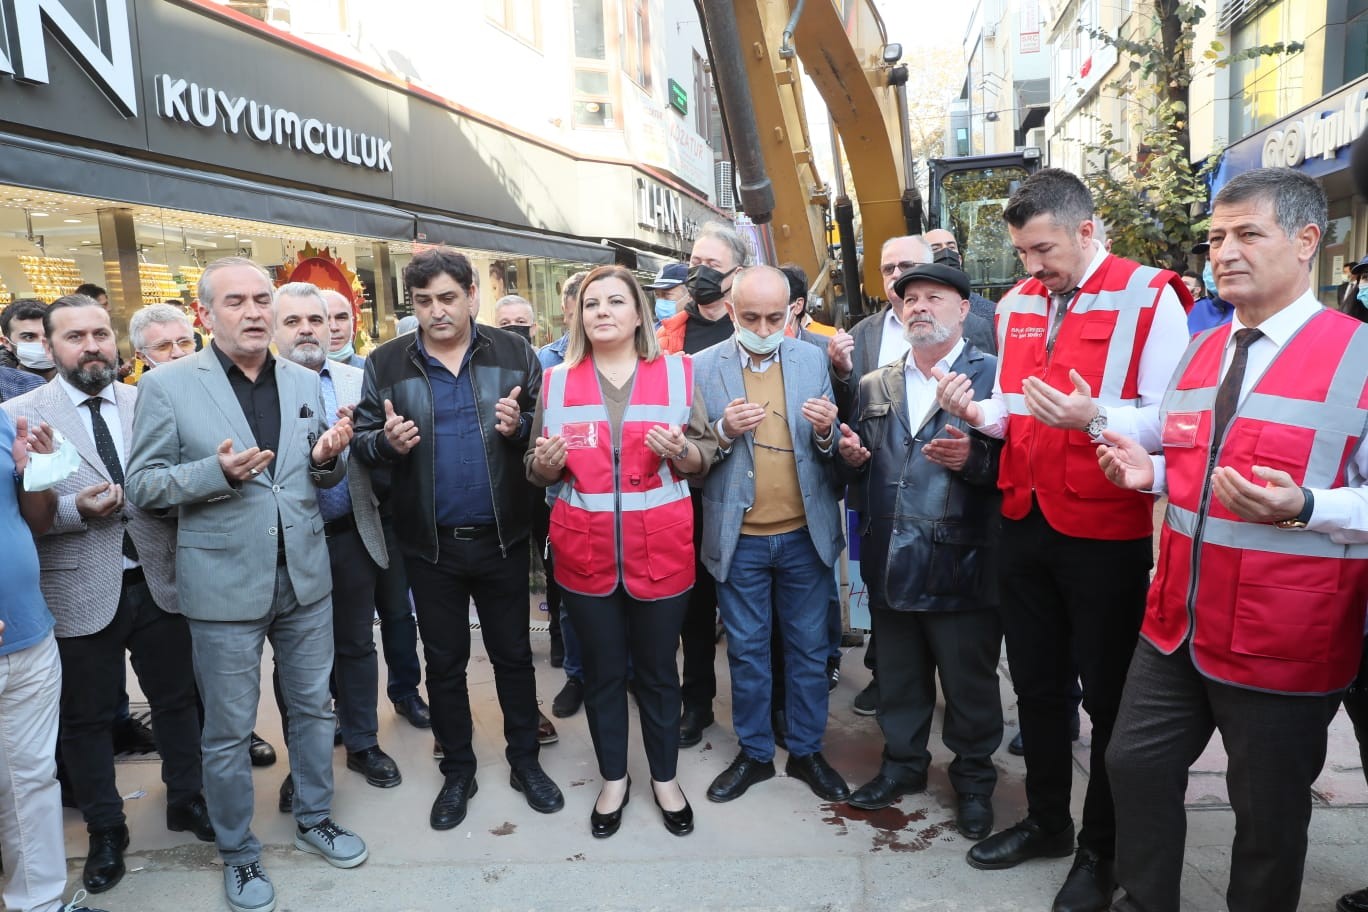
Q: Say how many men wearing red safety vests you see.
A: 2